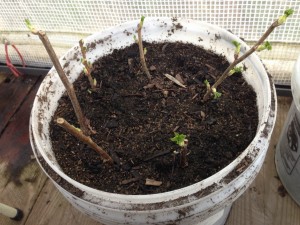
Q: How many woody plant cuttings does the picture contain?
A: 6